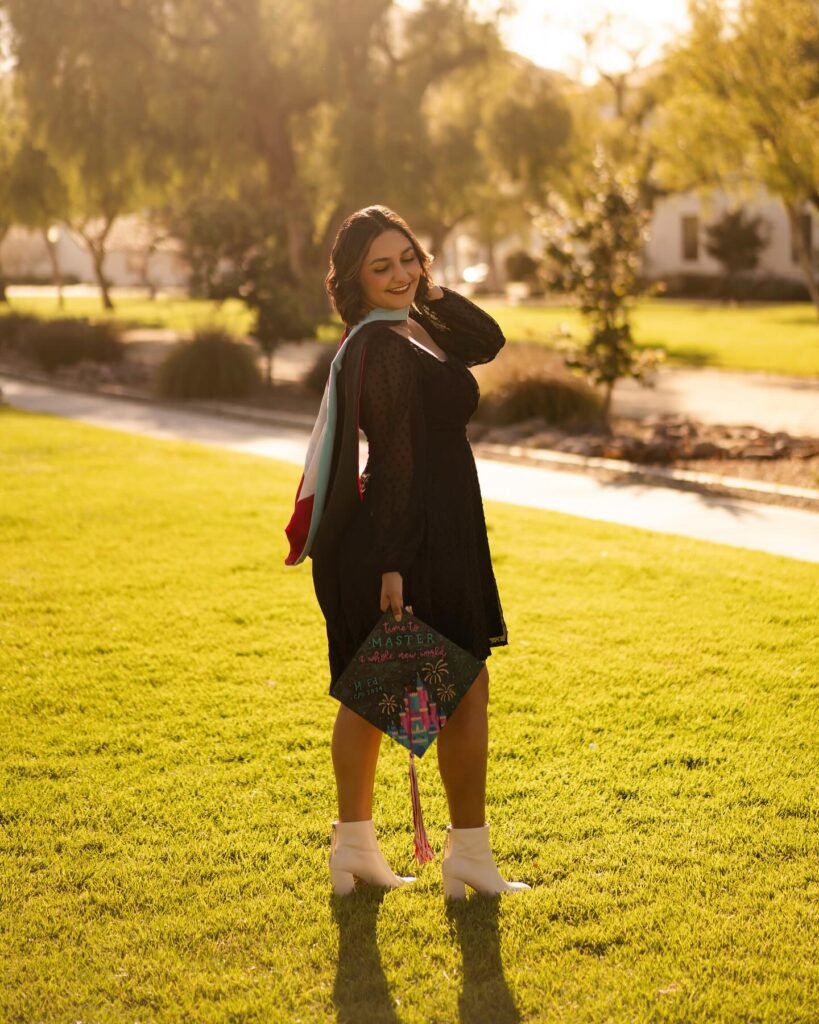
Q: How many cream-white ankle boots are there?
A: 2